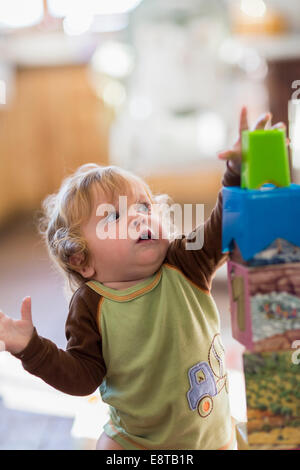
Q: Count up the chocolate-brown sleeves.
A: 2